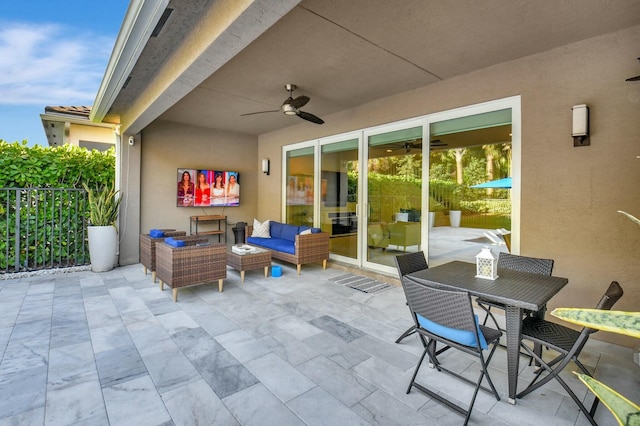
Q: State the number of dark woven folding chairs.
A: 4